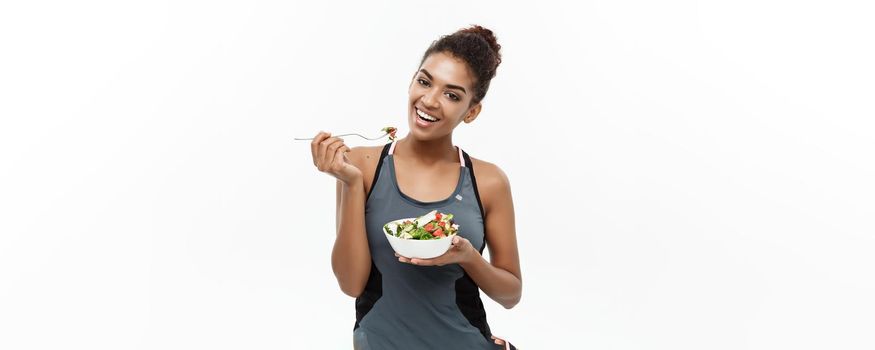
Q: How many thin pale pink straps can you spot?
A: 2